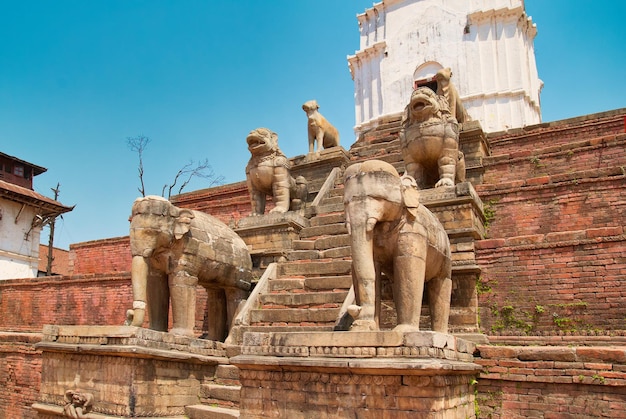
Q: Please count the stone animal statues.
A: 6